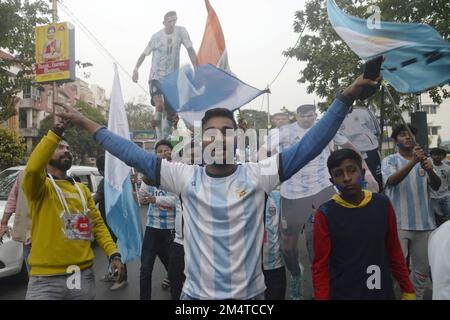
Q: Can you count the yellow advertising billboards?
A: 1